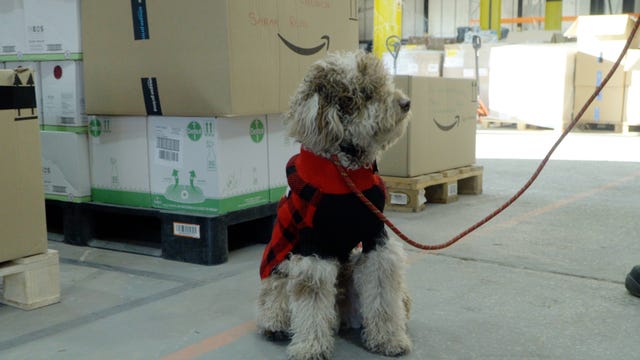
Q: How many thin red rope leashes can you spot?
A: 1